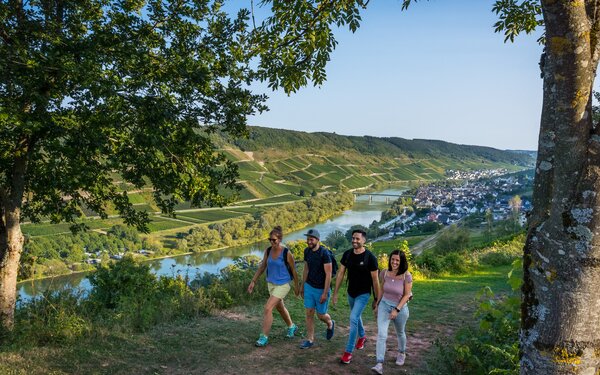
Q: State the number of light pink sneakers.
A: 2